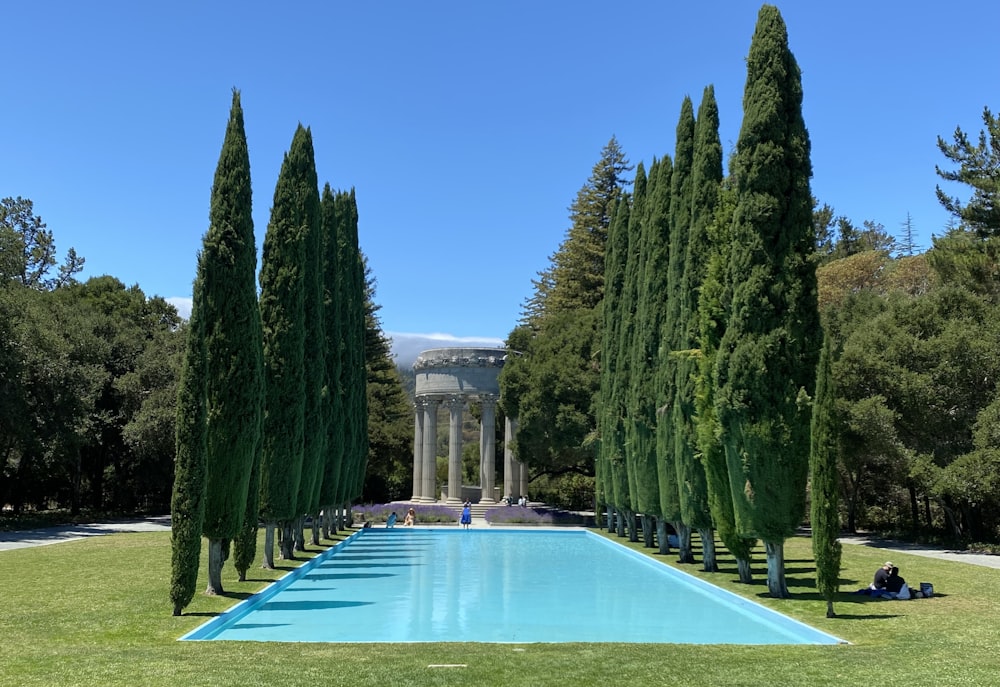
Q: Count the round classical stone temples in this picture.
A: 1